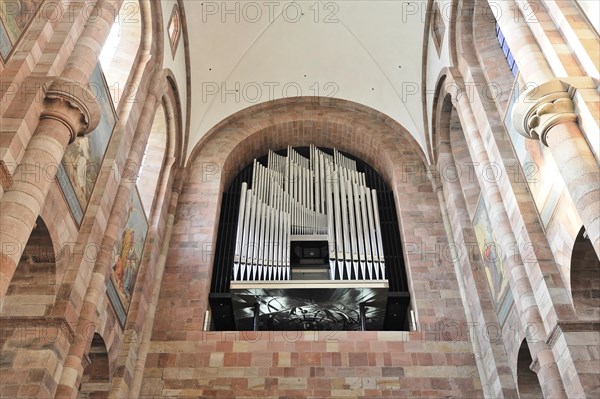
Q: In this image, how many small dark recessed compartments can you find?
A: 1